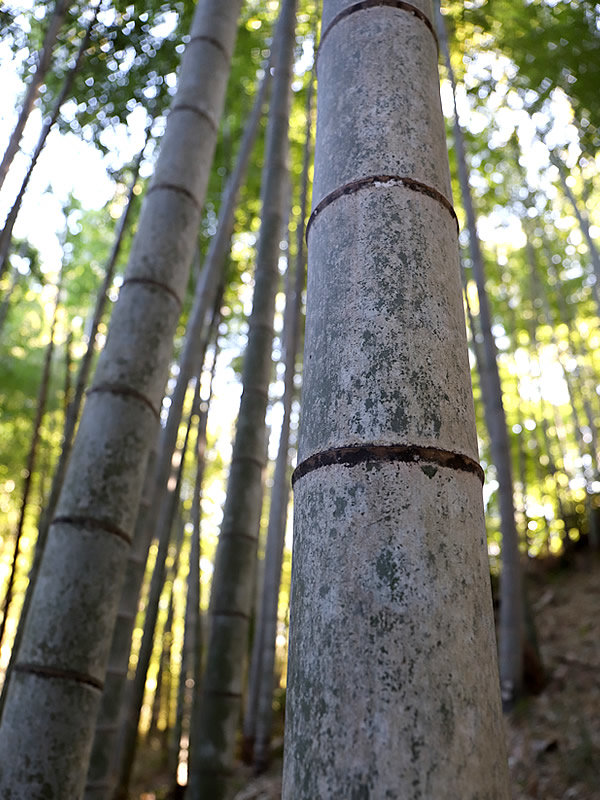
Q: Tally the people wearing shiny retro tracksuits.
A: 0